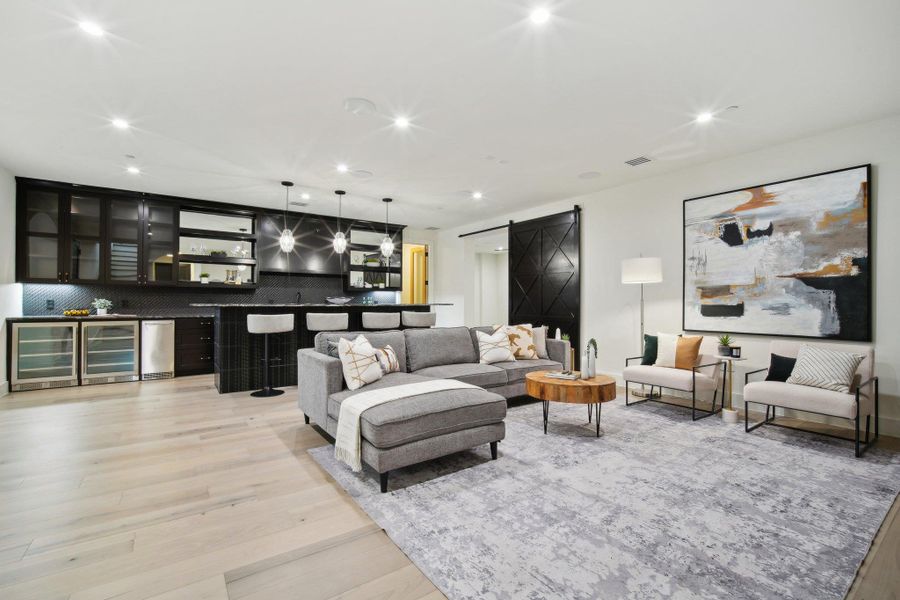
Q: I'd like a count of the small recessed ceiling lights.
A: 9